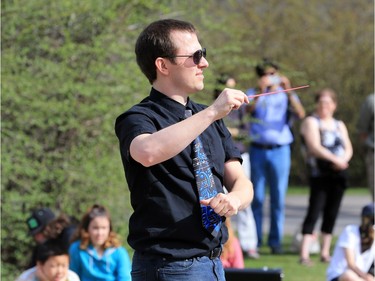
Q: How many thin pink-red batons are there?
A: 1